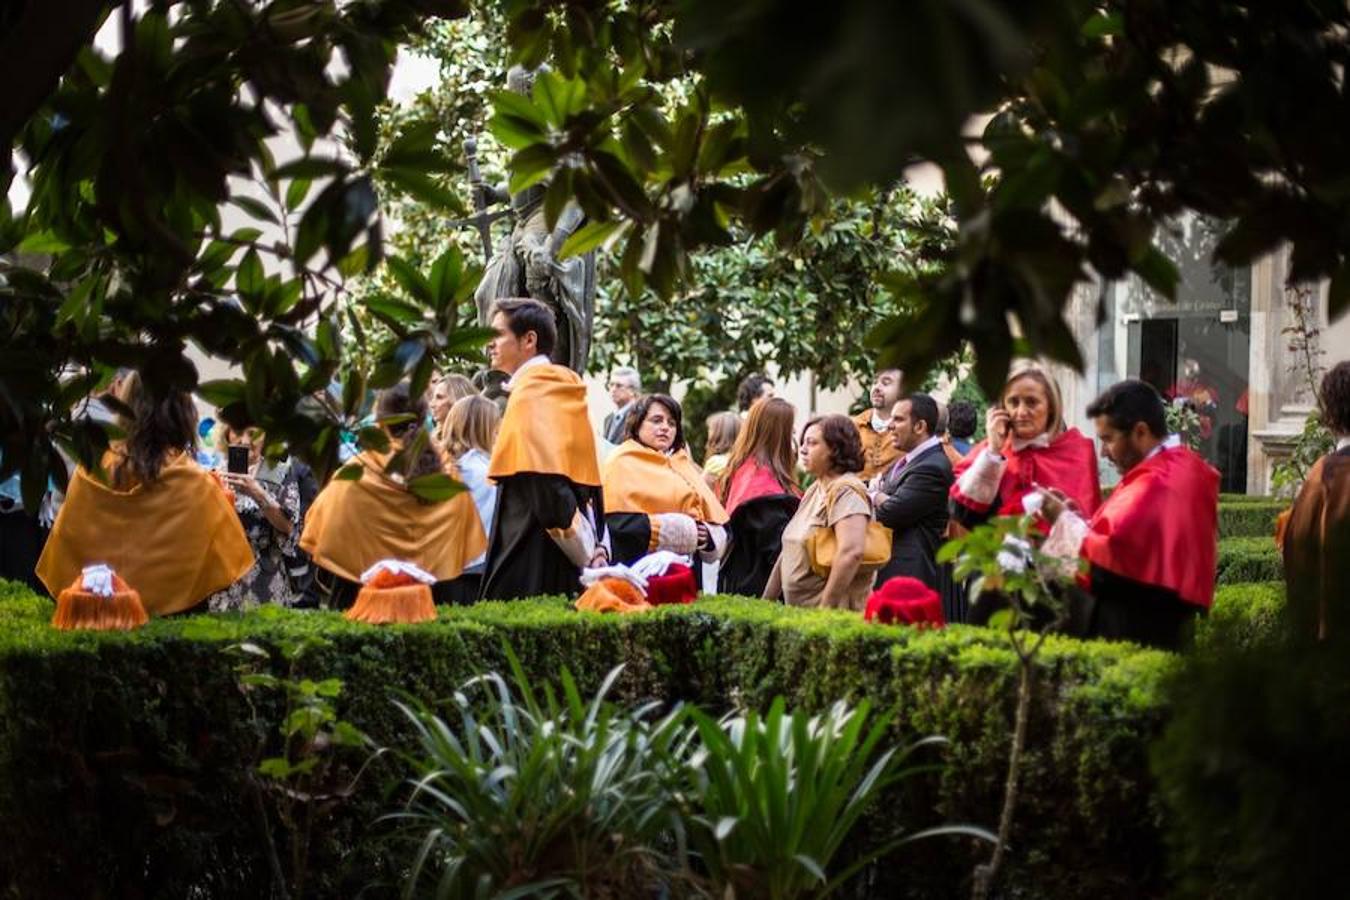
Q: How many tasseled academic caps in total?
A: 5